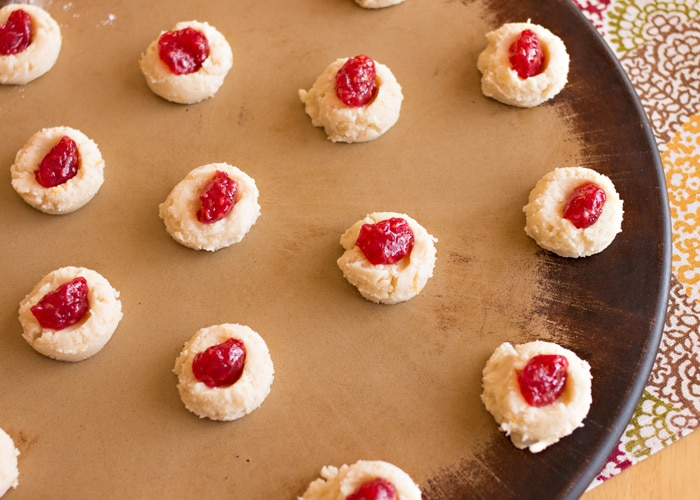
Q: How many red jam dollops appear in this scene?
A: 12